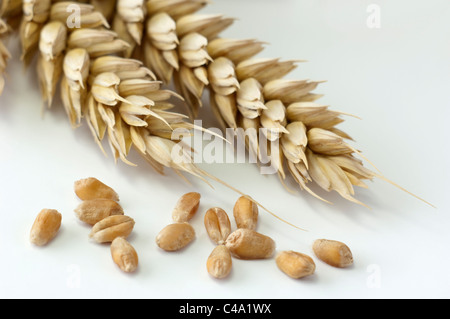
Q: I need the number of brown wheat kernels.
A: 13